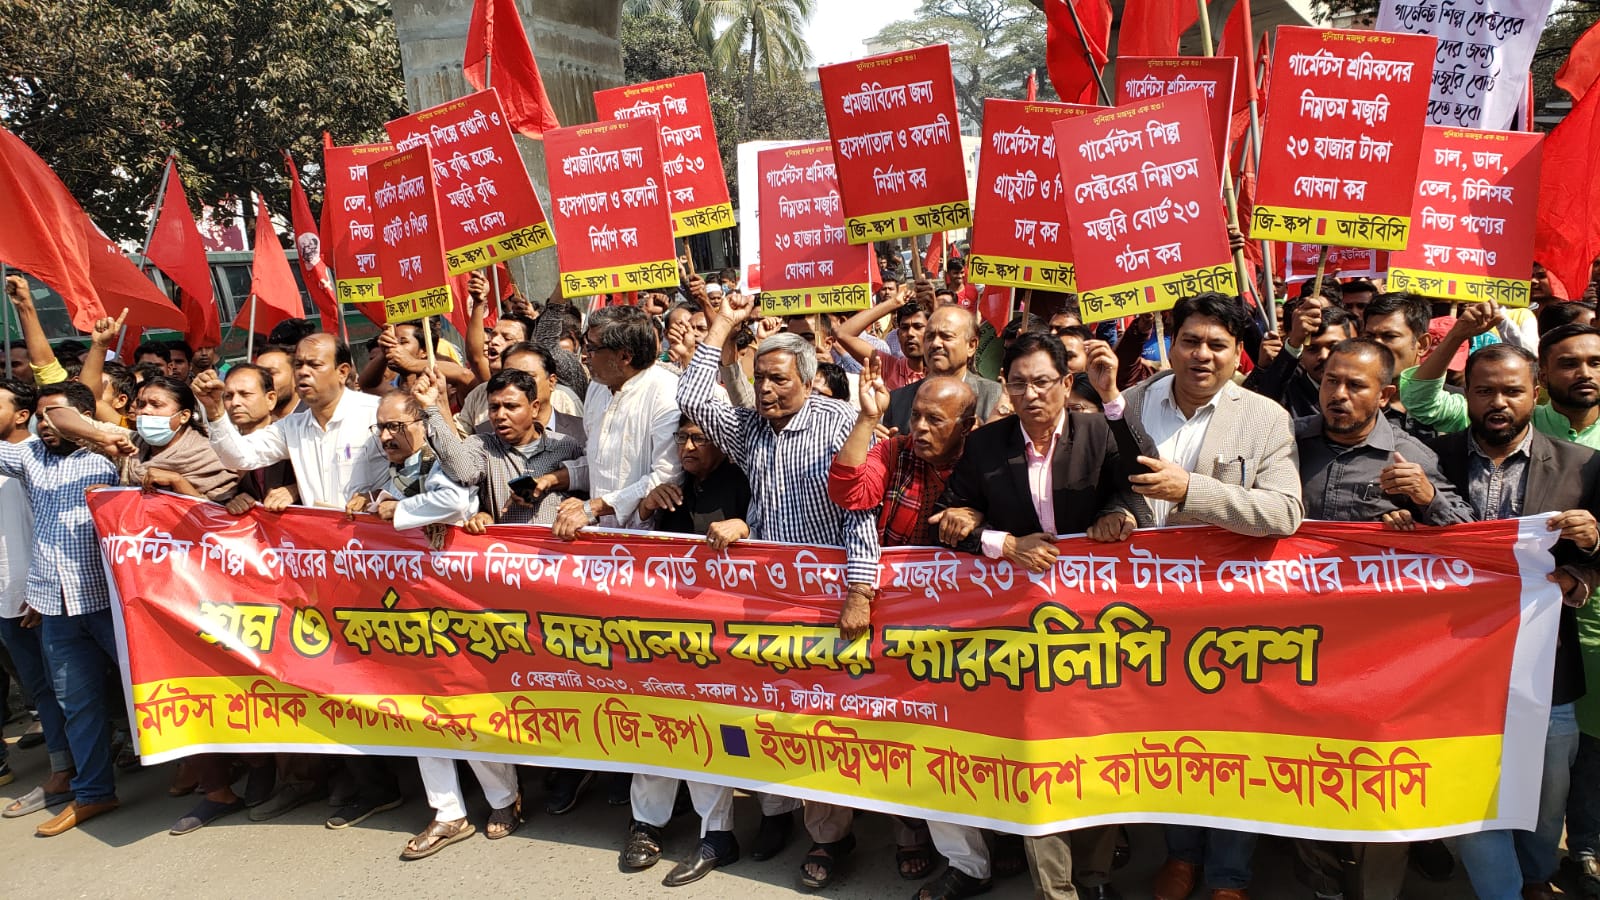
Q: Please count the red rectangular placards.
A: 12